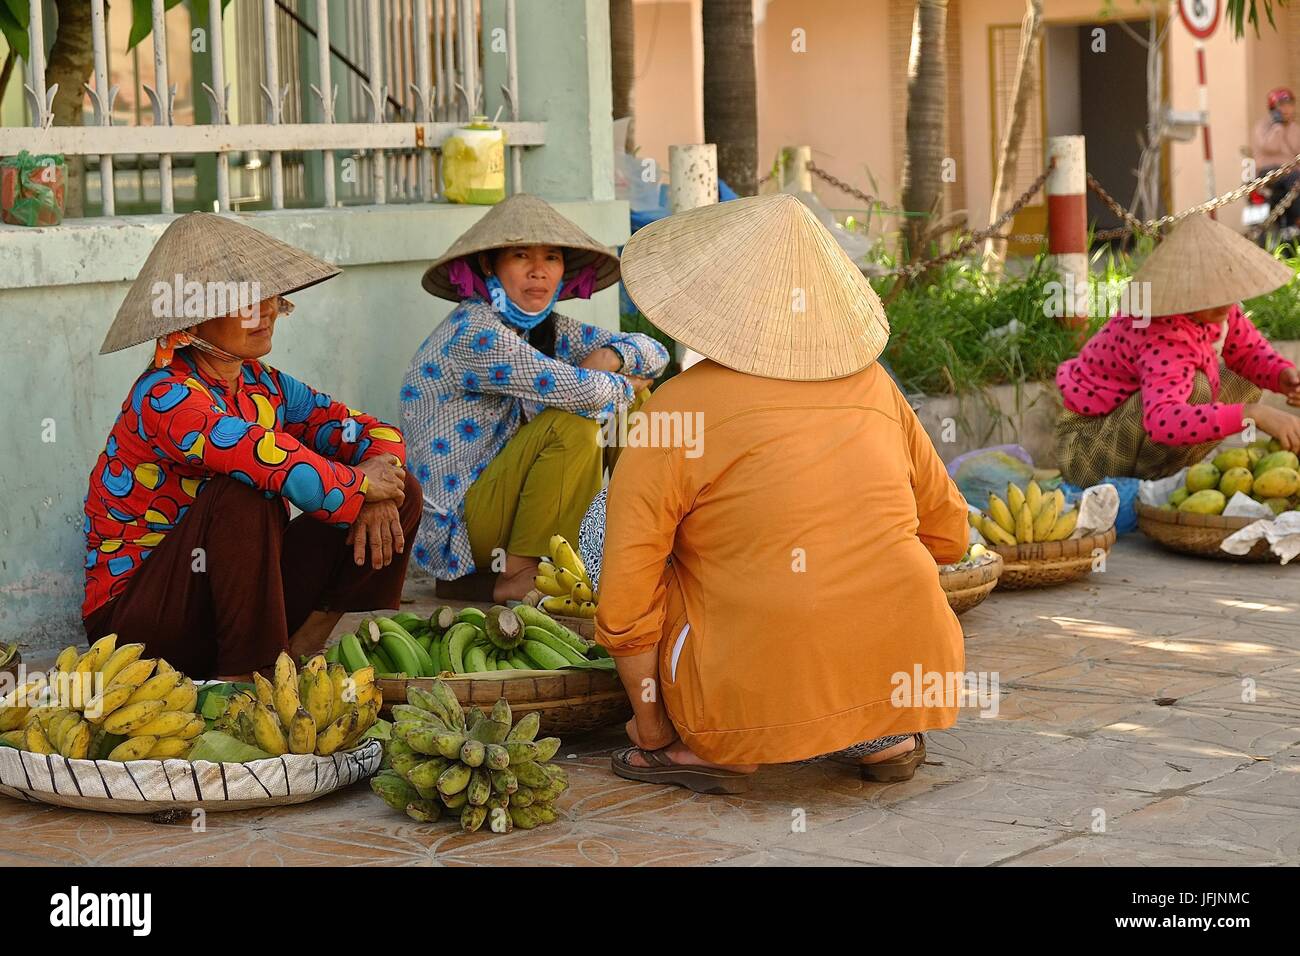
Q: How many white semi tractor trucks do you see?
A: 0